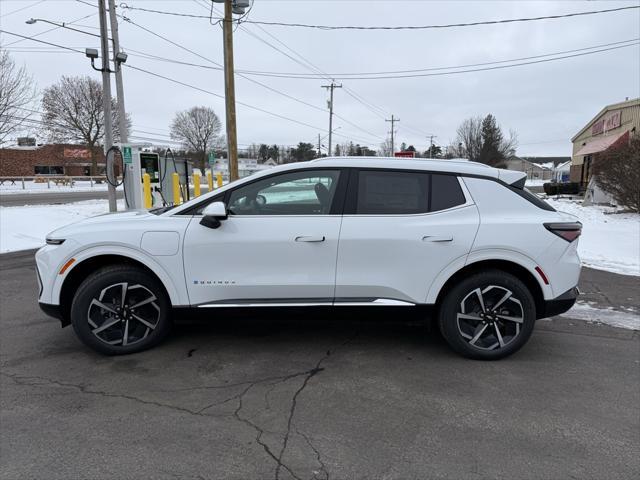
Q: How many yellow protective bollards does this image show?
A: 5